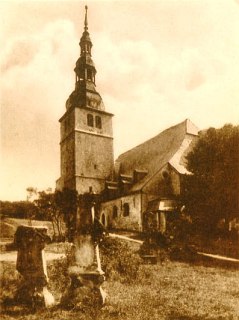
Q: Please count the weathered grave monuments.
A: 2